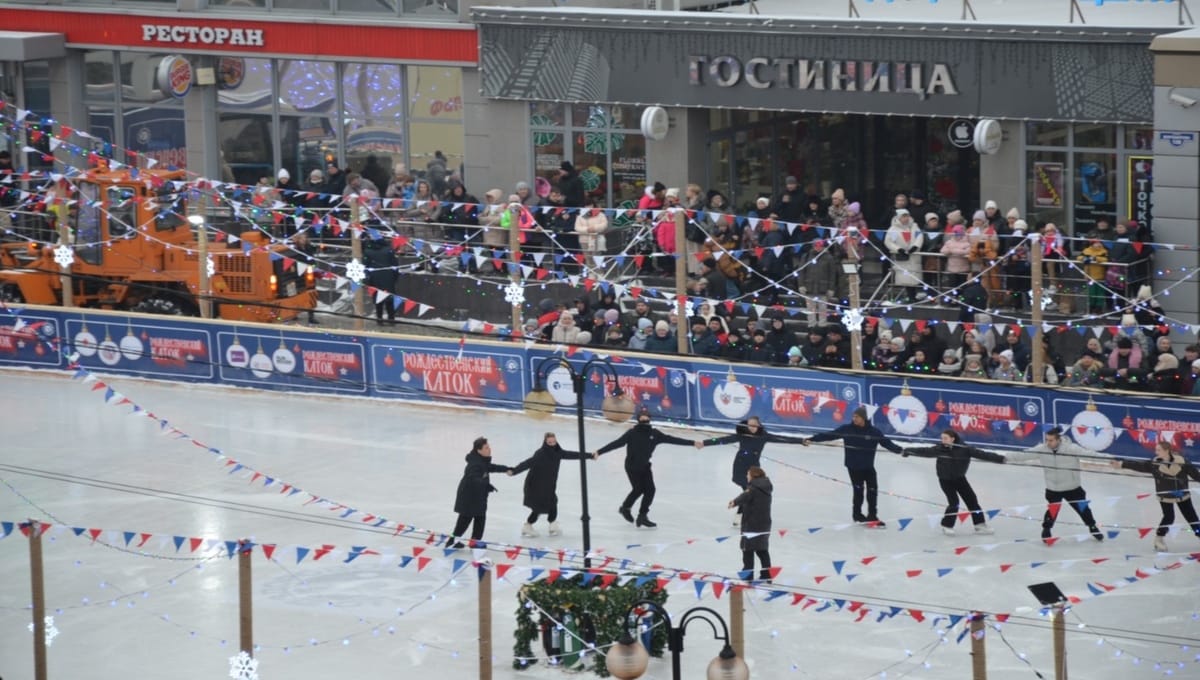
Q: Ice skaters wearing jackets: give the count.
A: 9